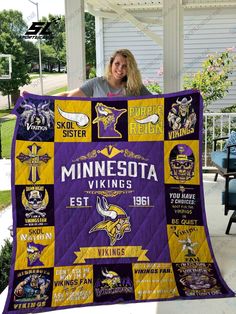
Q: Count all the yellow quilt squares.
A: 8